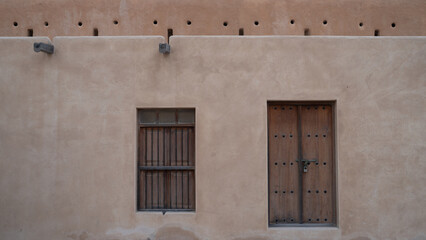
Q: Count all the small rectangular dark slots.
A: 6